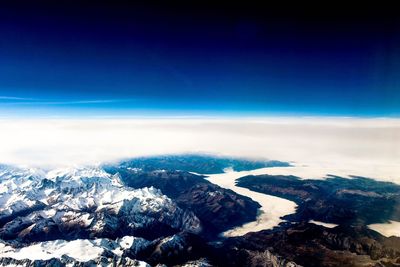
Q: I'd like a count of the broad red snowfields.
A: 0